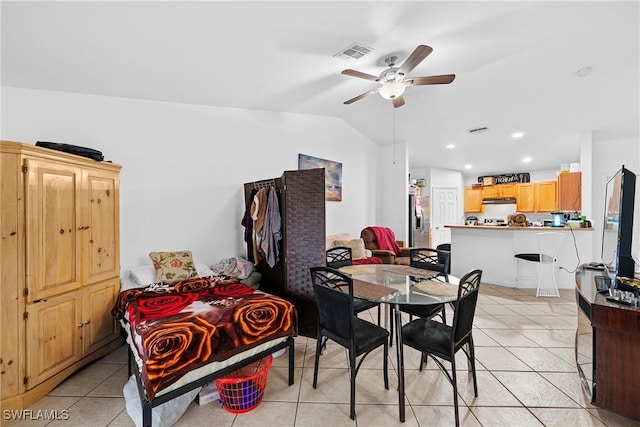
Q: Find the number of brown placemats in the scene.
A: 2